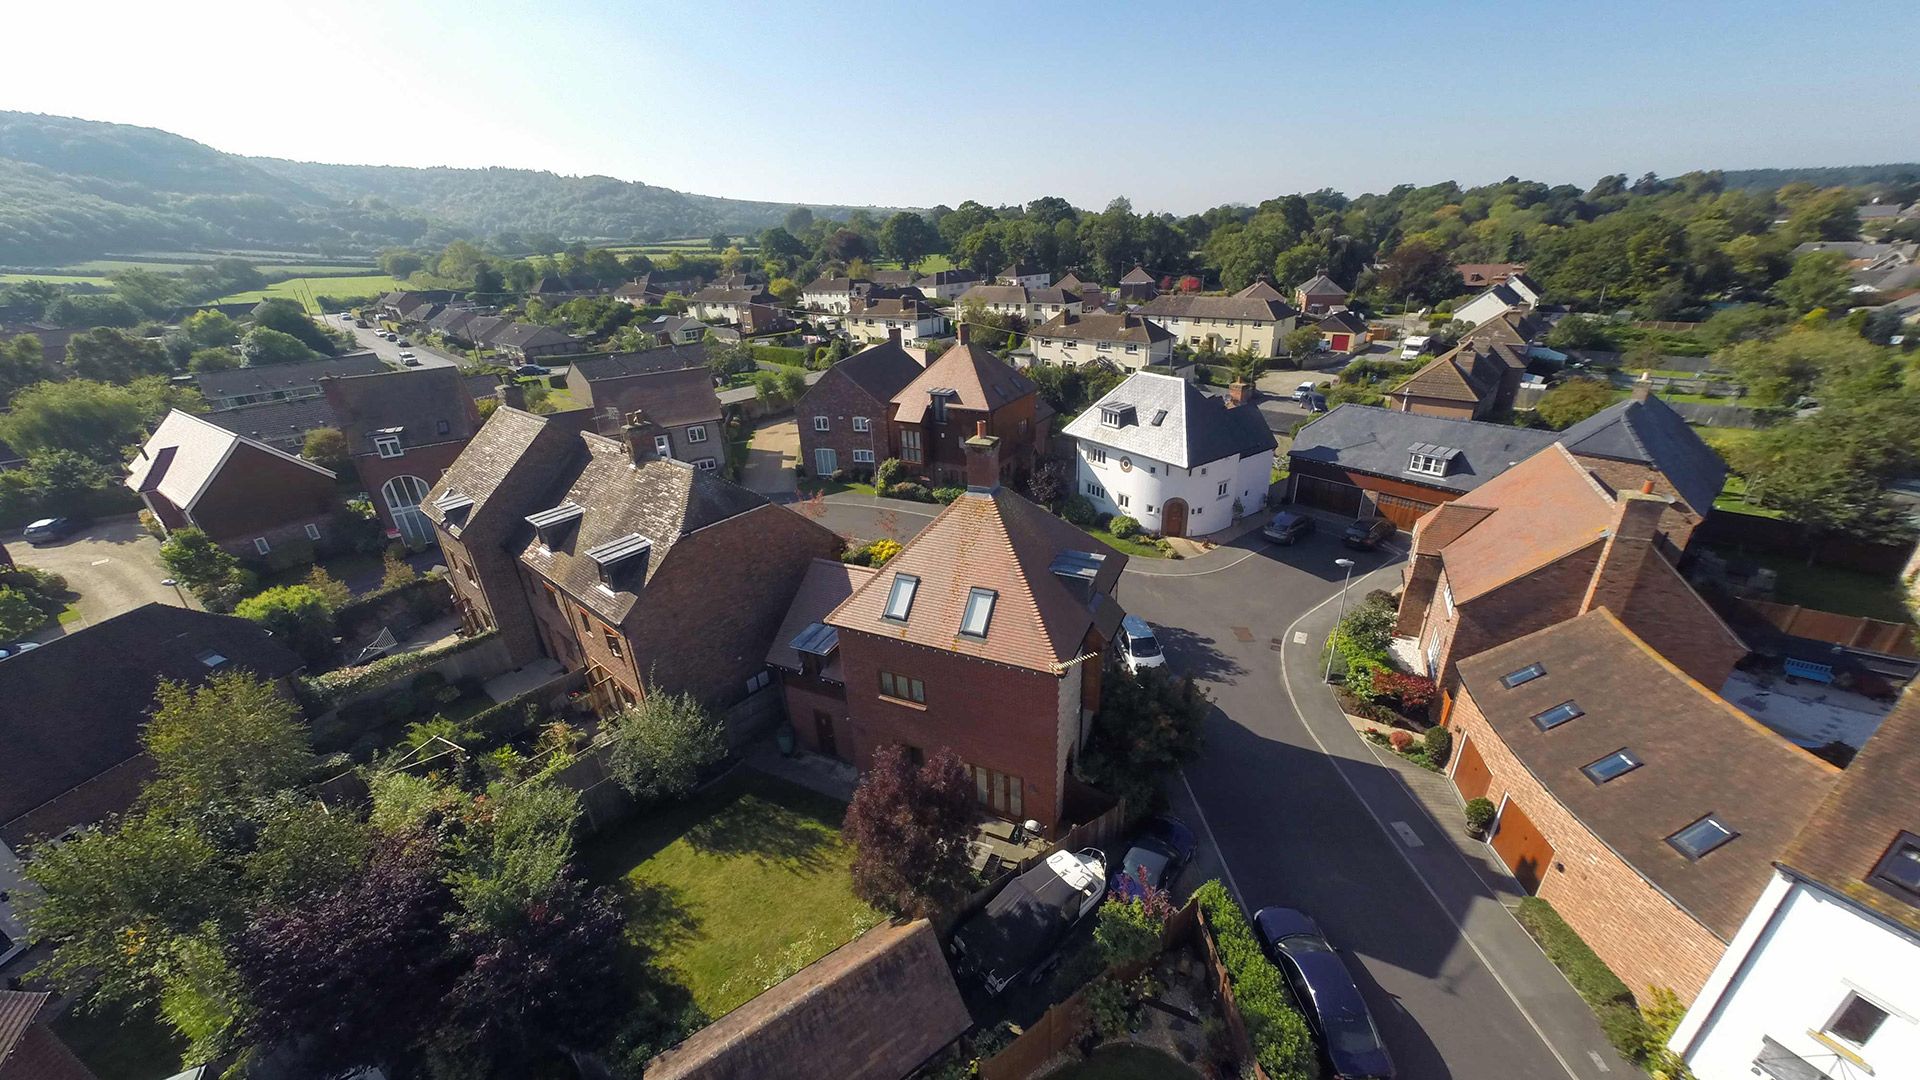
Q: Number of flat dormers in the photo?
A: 9